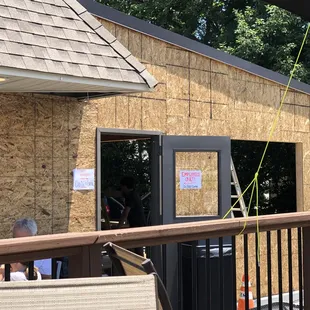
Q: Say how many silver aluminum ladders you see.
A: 1